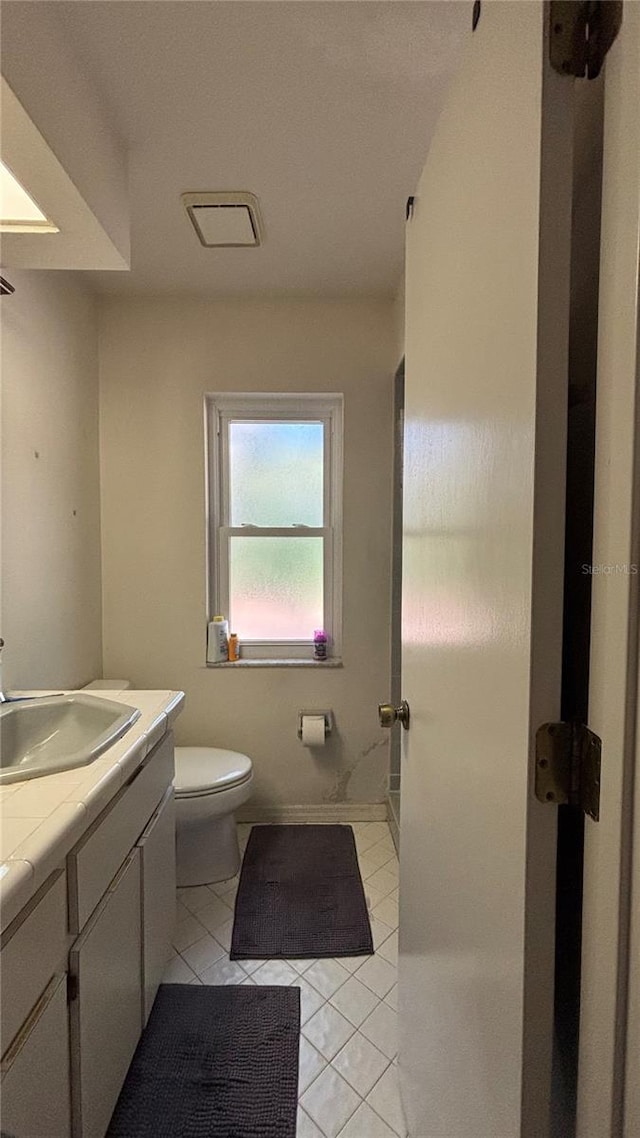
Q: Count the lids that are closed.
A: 1